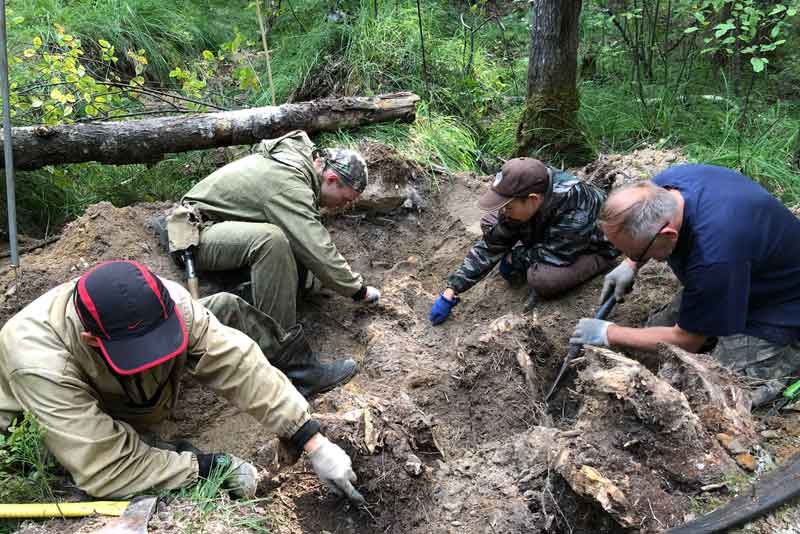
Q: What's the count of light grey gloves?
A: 5